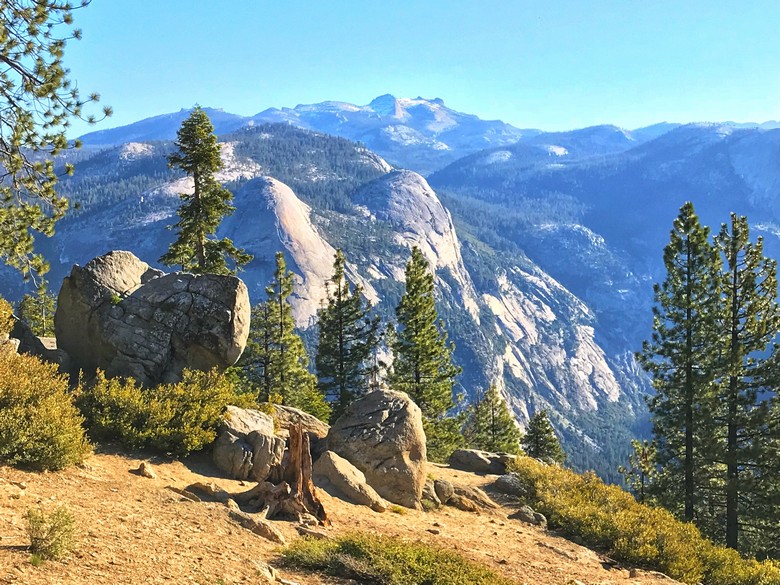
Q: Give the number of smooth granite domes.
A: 2